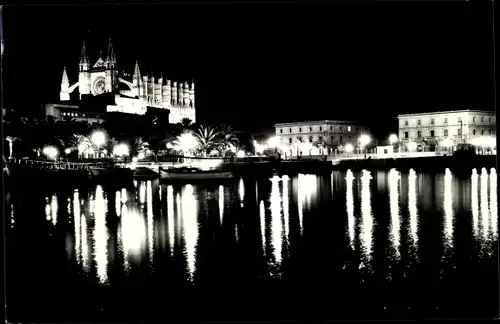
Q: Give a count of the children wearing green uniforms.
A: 0